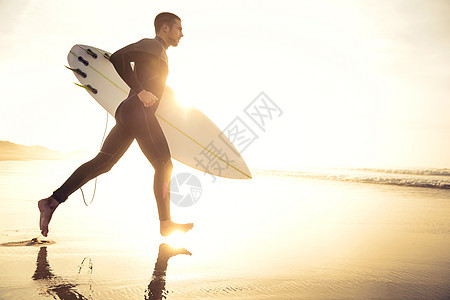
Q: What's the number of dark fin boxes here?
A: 5